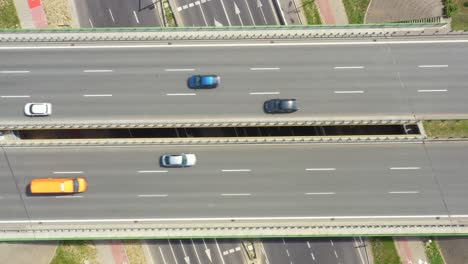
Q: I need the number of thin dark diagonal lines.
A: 2